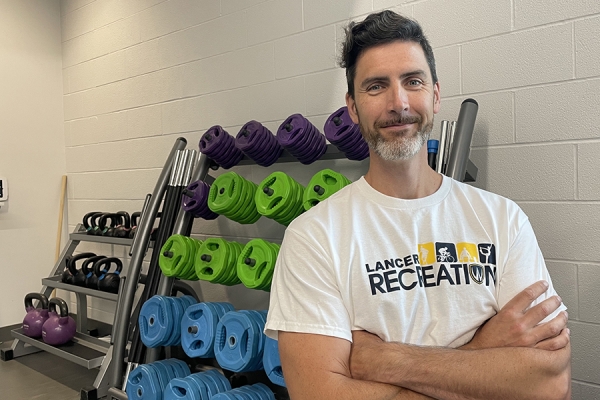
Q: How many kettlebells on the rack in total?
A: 12